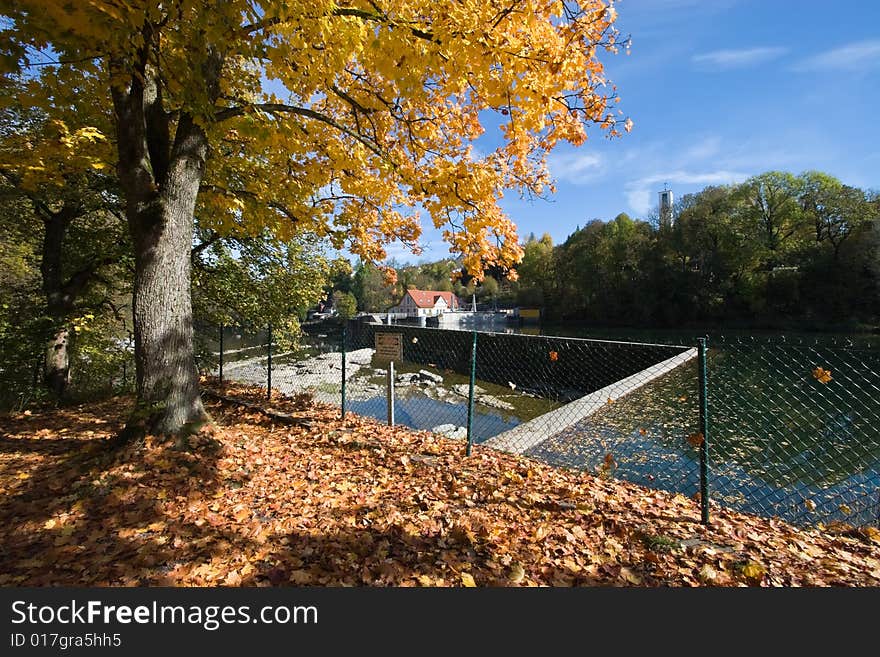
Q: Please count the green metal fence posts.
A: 5